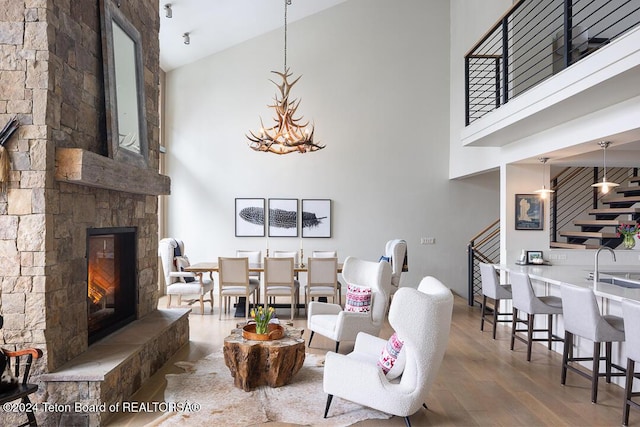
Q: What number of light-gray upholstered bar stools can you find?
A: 4